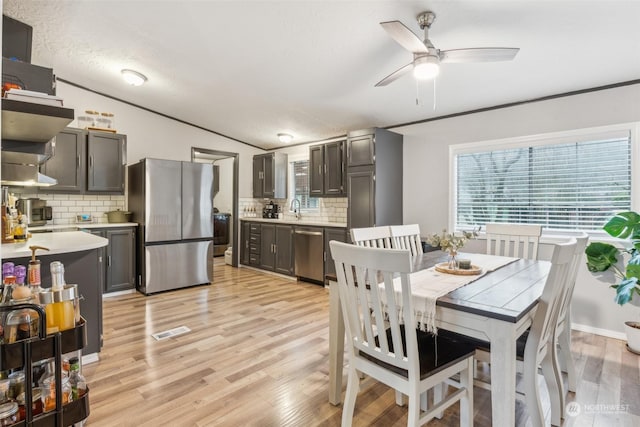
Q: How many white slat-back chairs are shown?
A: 6